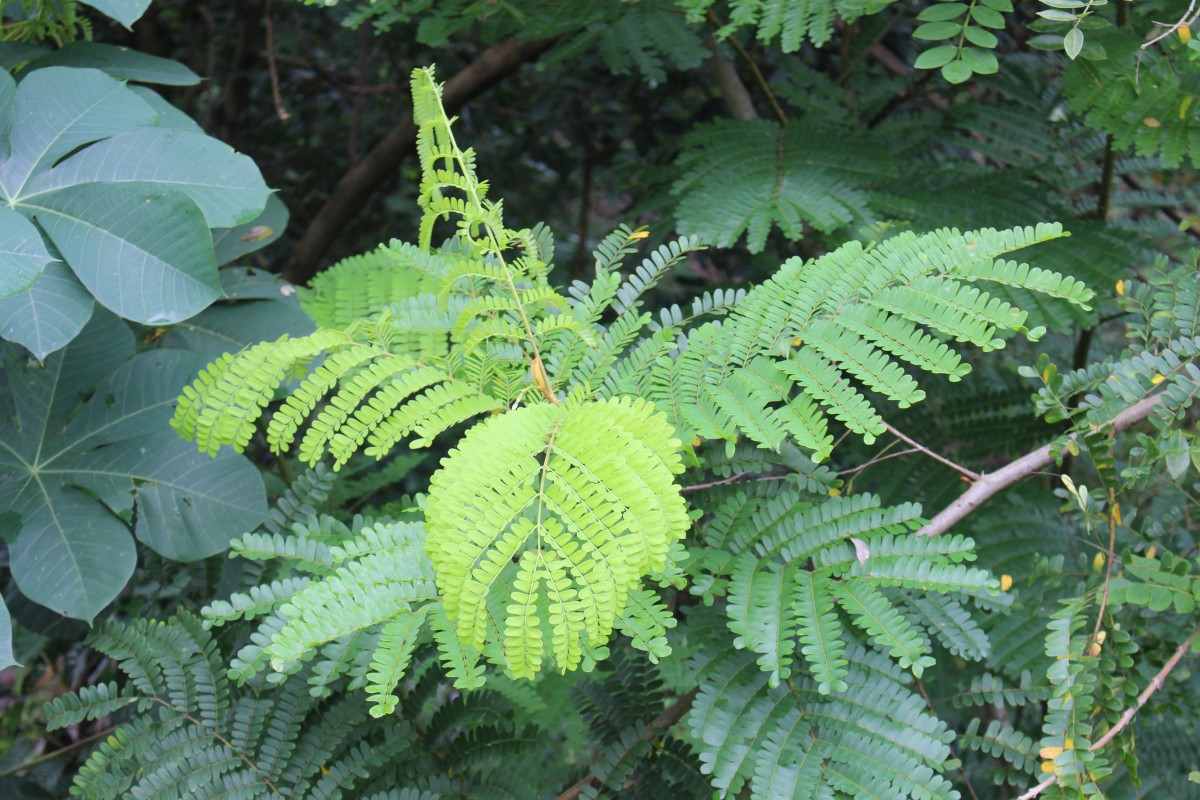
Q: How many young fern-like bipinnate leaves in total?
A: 3